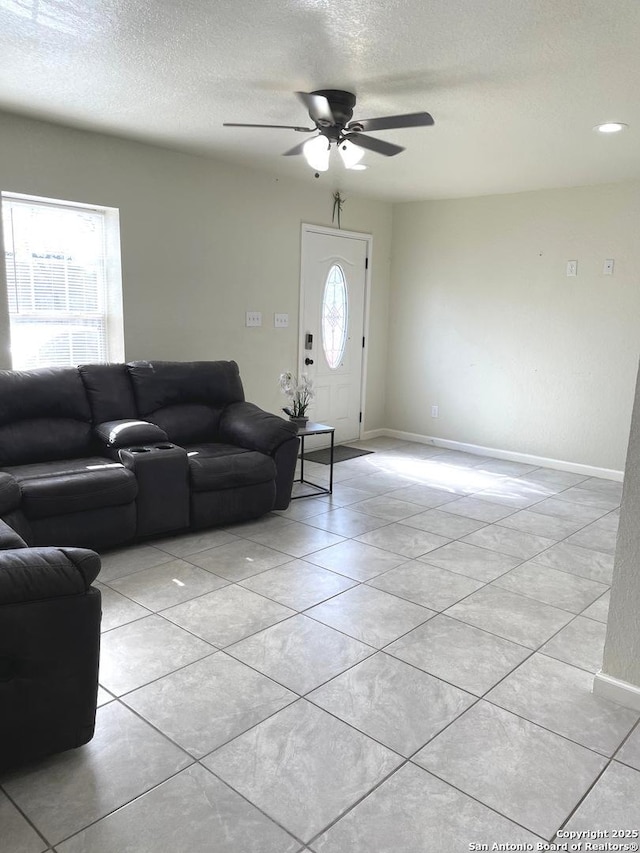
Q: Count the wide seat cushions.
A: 2